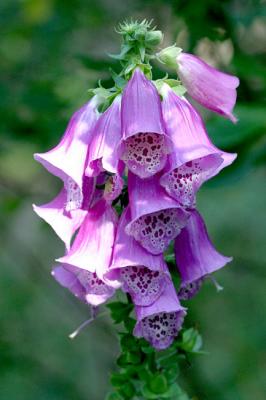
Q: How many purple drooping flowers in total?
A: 11